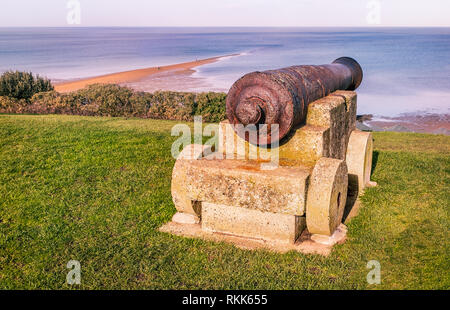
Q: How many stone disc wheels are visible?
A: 3